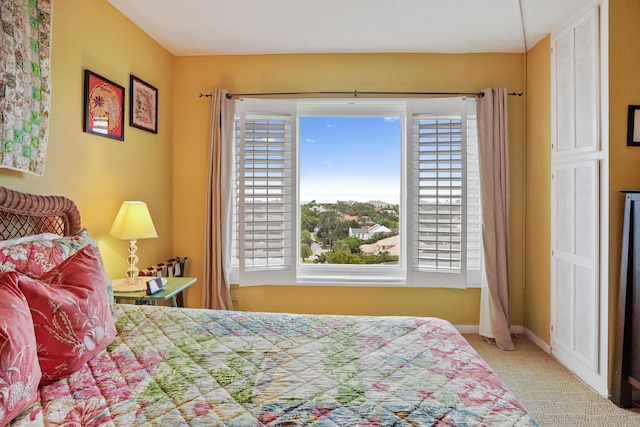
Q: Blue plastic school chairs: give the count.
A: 0